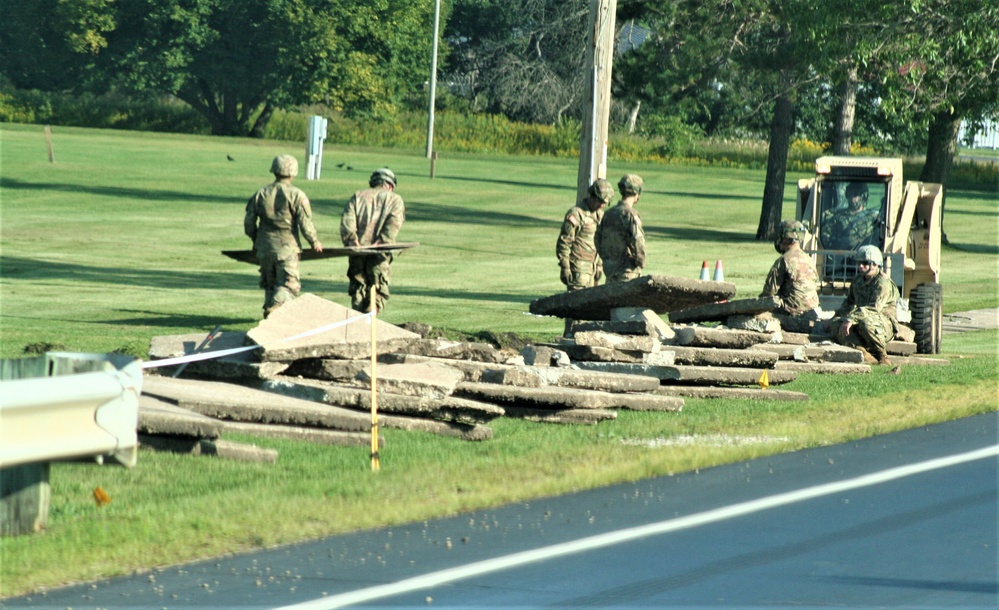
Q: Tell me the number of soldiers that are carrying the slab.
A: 2